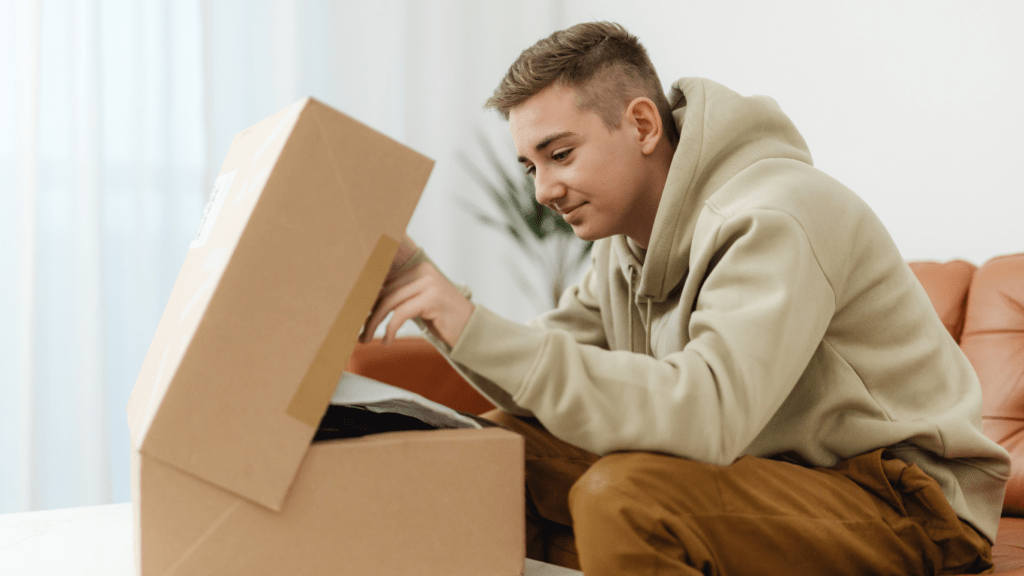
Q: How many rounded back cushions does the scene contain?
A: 2